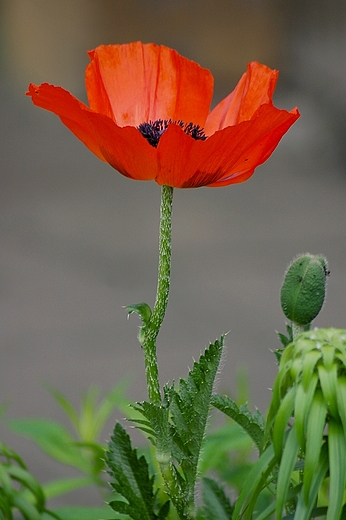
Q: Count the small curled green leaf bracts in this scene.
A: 1